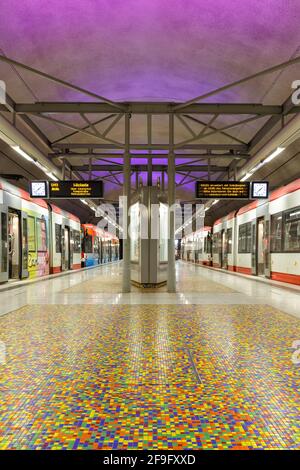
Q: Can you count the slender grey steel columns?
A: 2